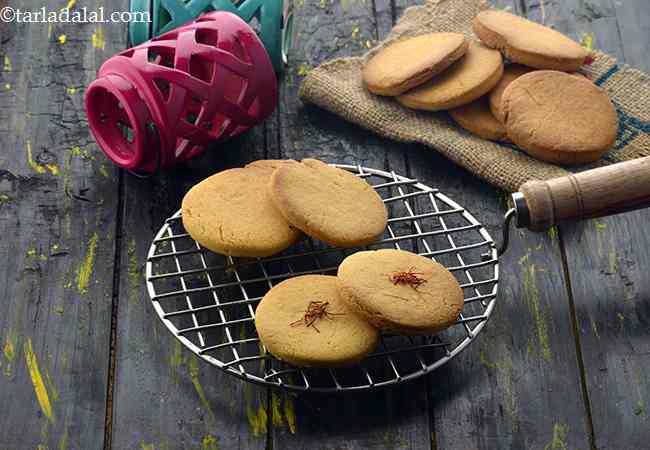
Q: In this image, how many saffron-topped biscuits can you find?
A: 2